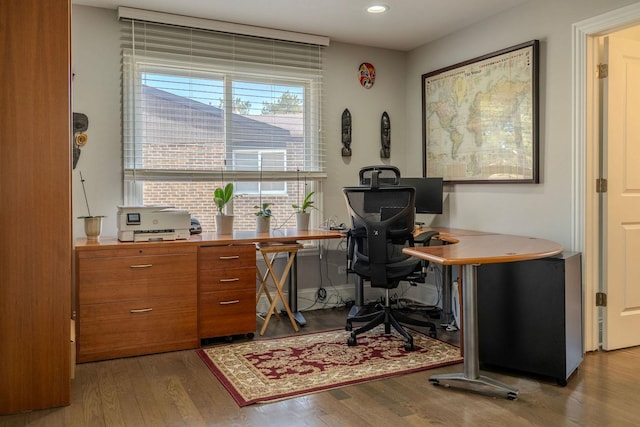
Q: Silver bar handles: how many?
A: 5